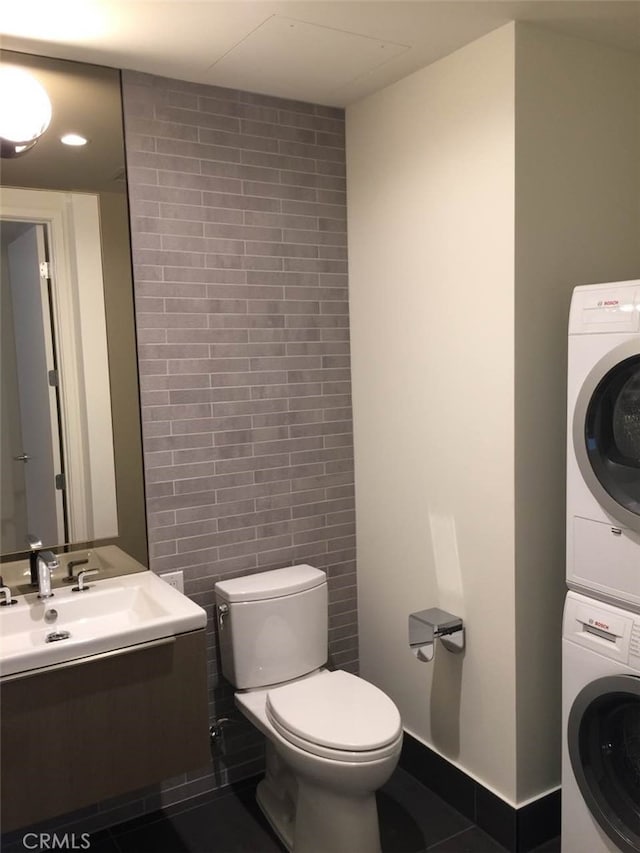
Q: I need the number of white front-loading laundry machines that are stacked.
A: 2